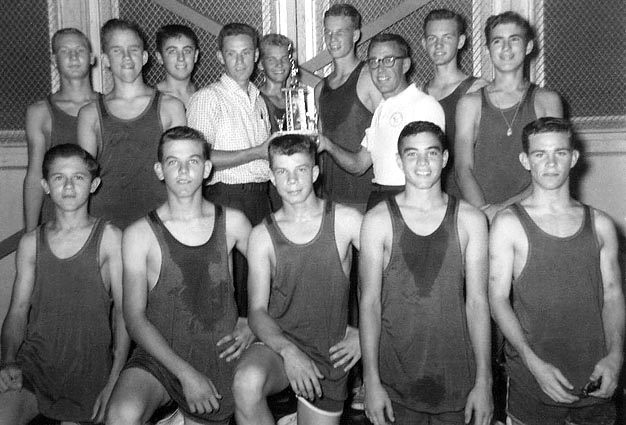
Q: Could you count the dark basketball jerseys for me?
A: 11